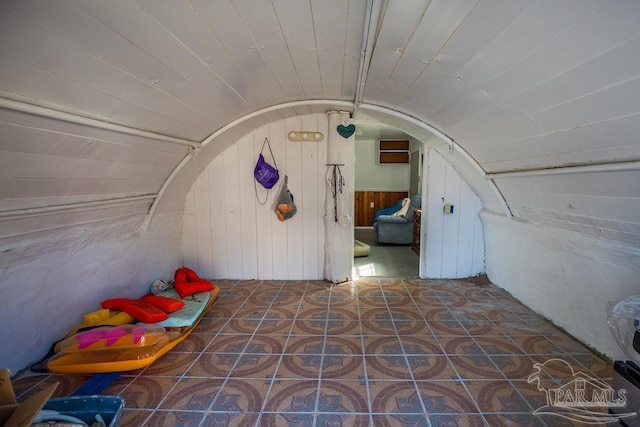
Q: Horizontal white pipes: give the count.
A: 3